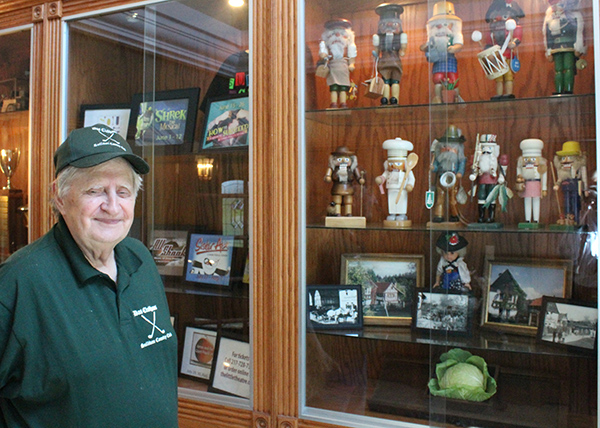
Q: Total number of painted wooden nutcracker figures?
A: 11